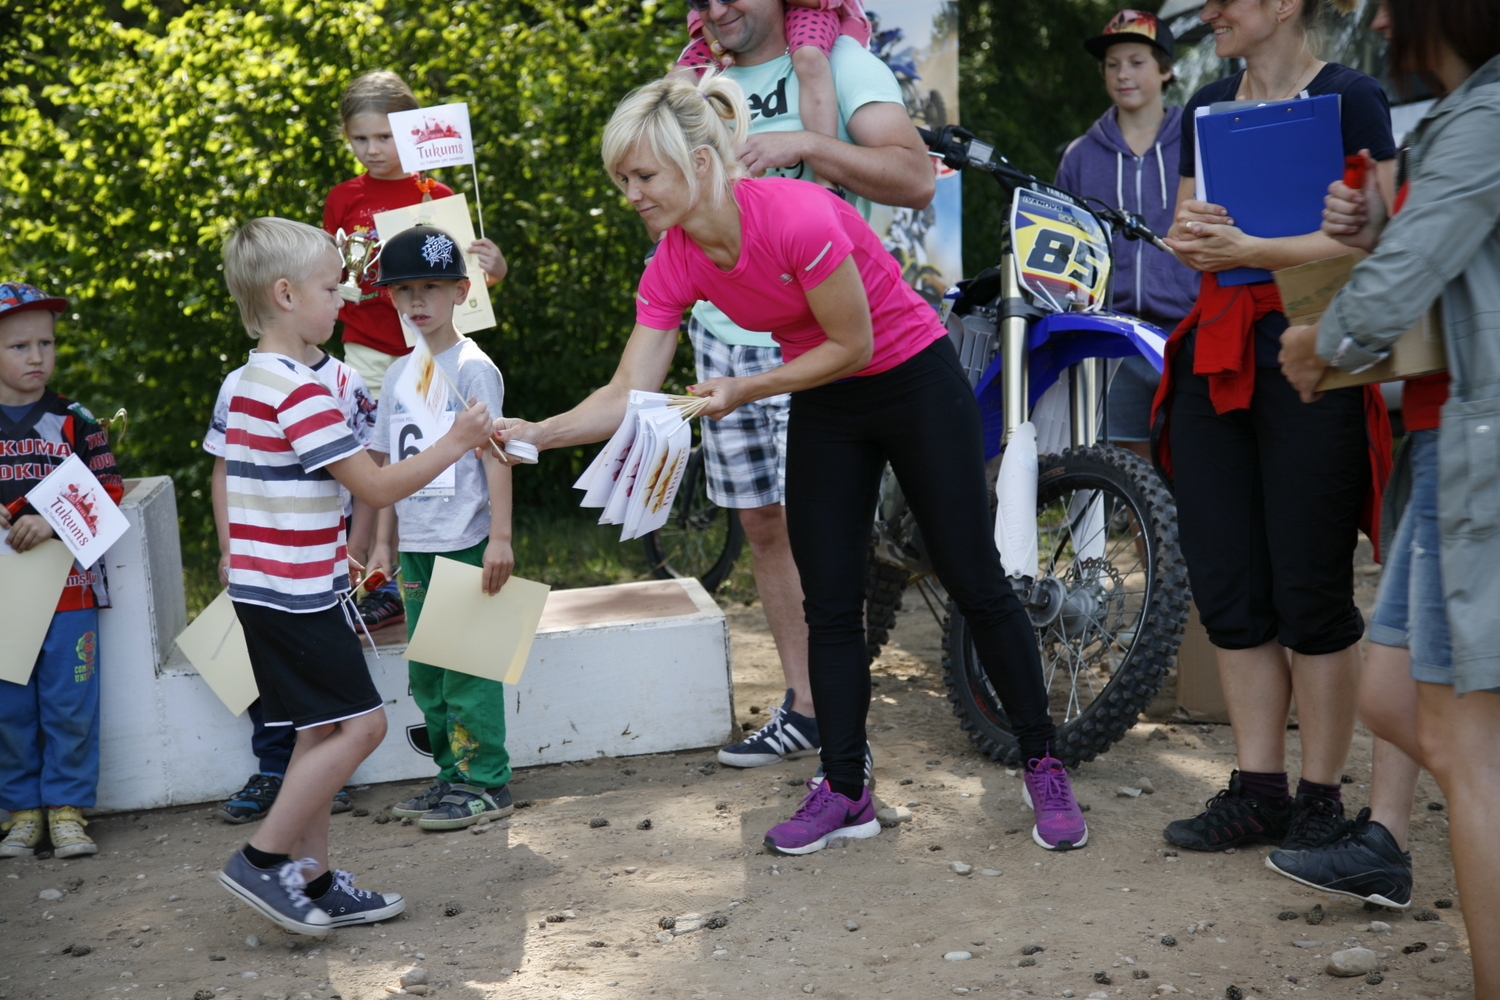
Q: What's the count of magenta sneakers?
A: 2